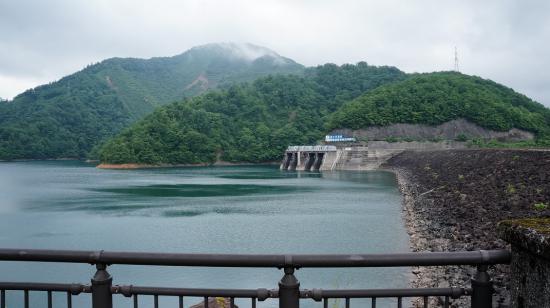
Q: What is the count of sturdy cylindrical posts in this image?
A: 3